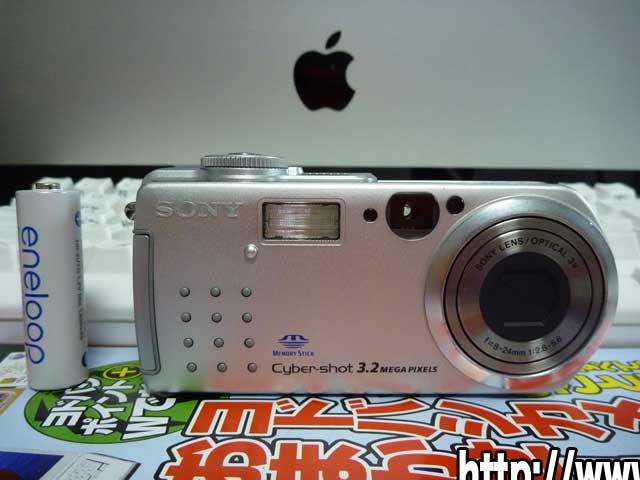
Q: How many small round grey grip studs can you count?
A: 12